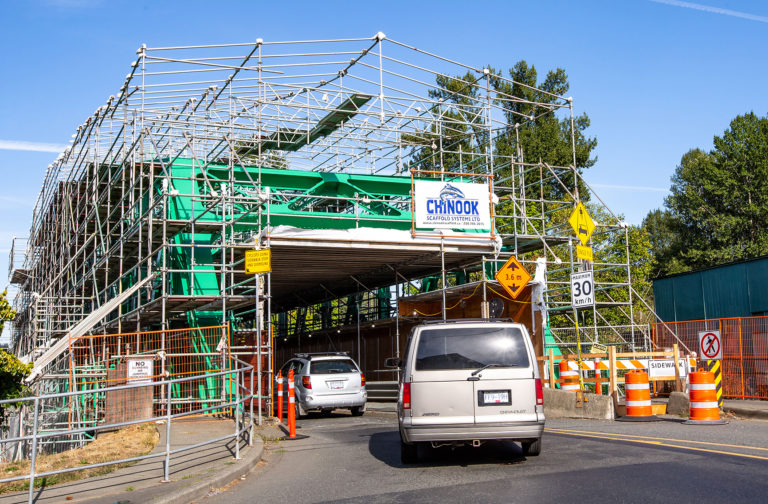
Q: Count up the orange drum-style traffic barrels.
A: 3